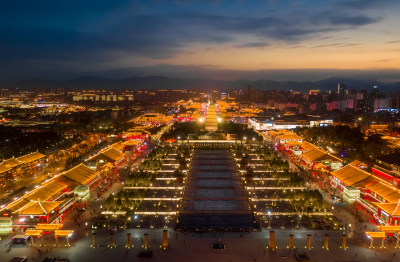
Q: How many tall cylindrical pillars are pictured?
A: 10